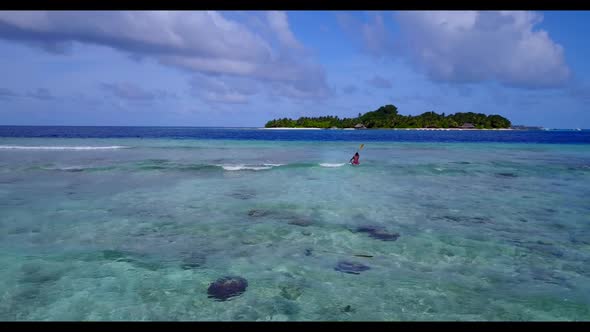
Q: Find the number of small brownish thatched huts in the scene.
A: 2